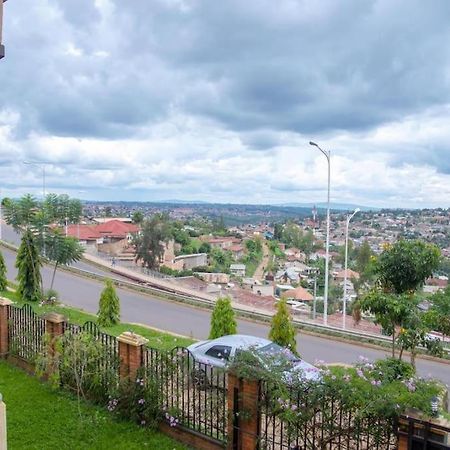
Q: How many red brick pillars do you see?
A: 5